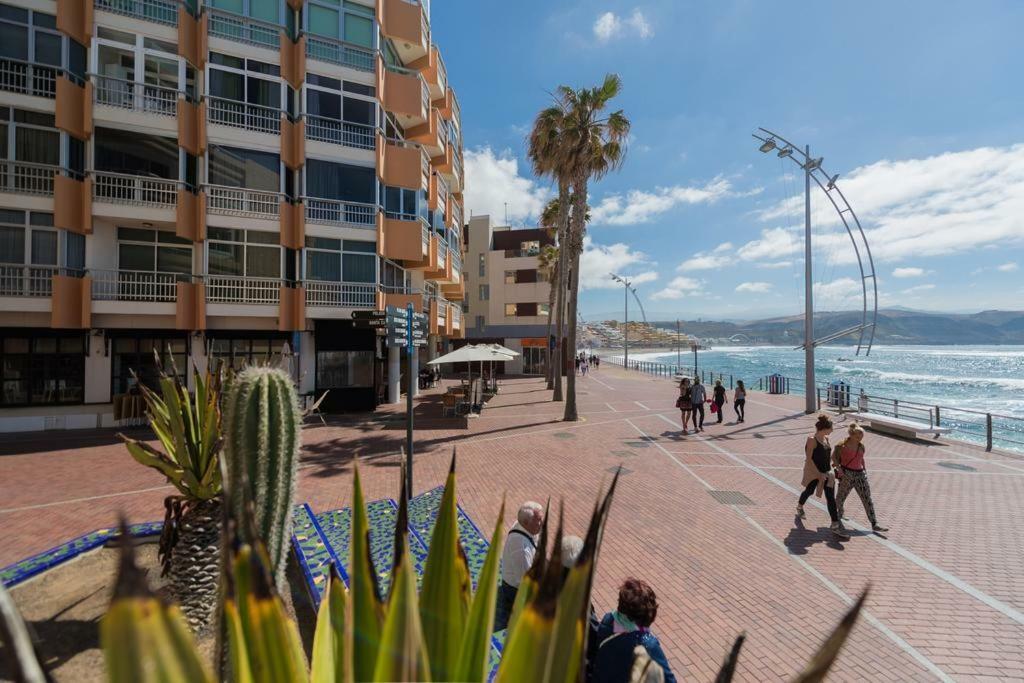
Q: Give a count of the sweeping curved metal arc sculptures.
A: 2